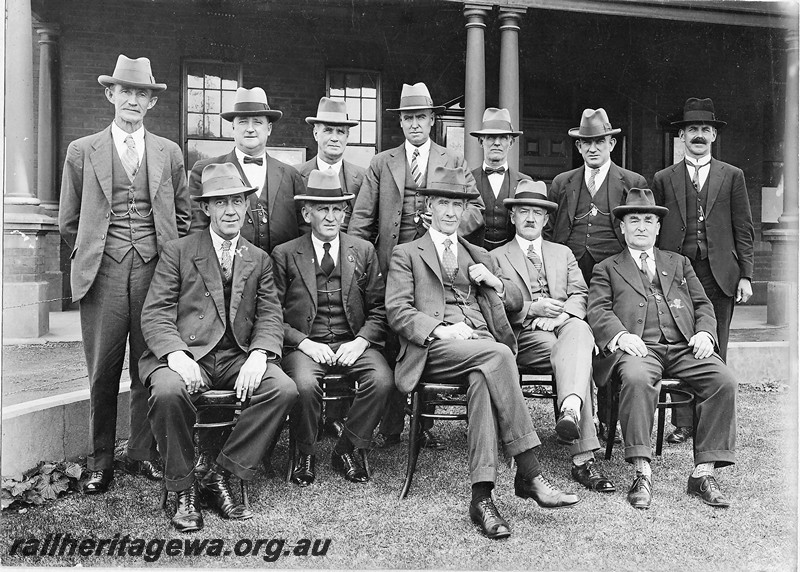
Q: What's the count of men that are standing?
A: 7